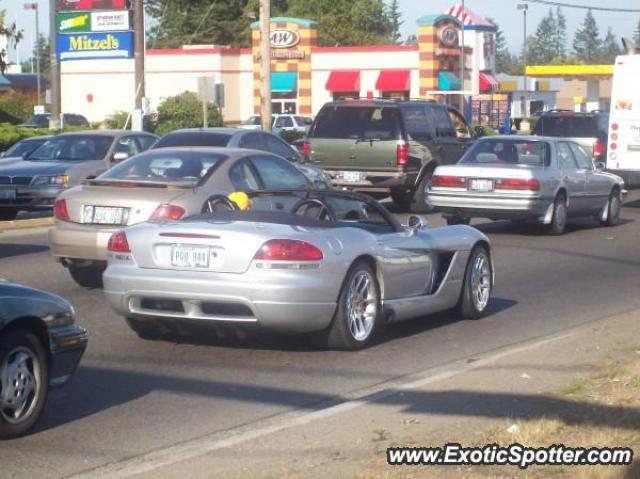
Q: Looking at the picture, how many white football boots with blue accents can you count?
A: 0